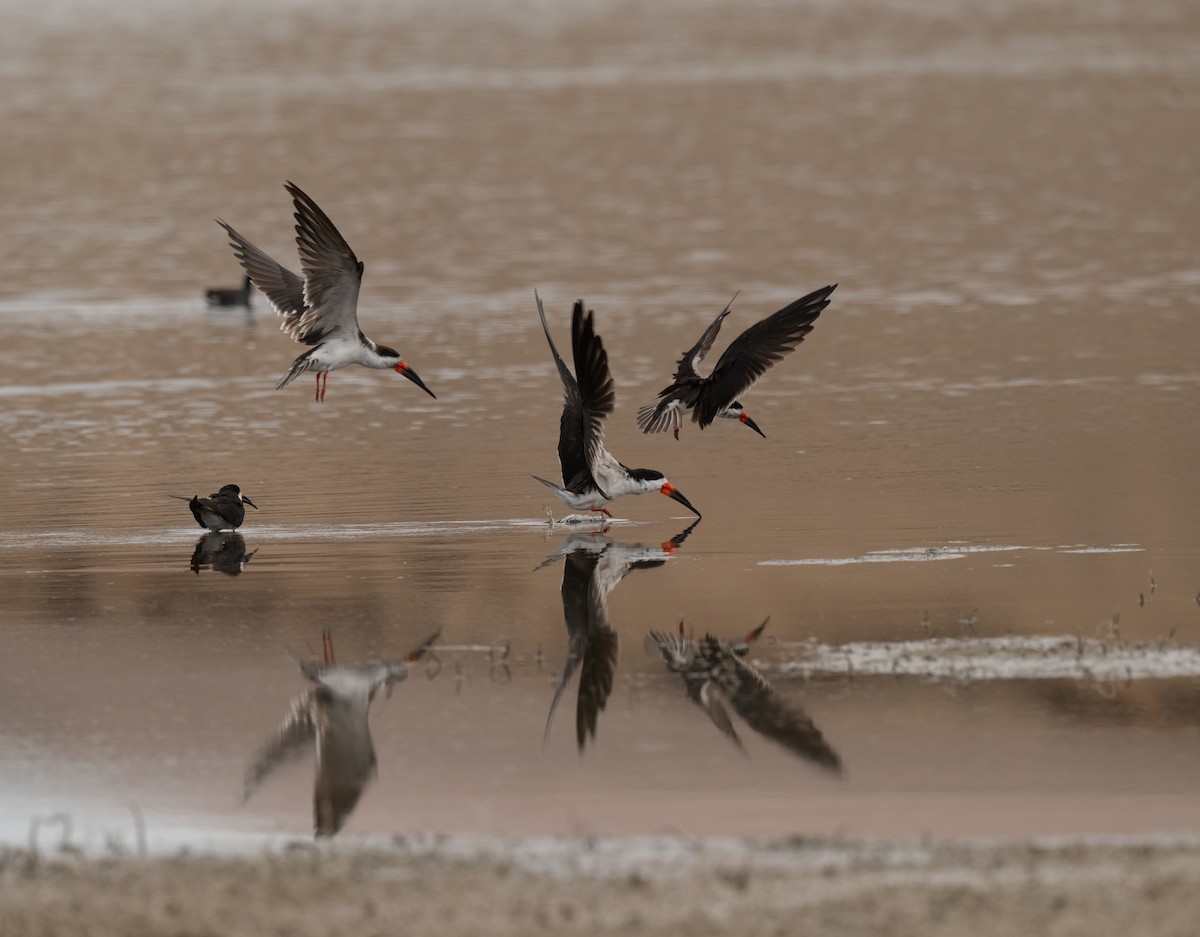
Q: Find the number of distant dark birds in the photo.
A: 1